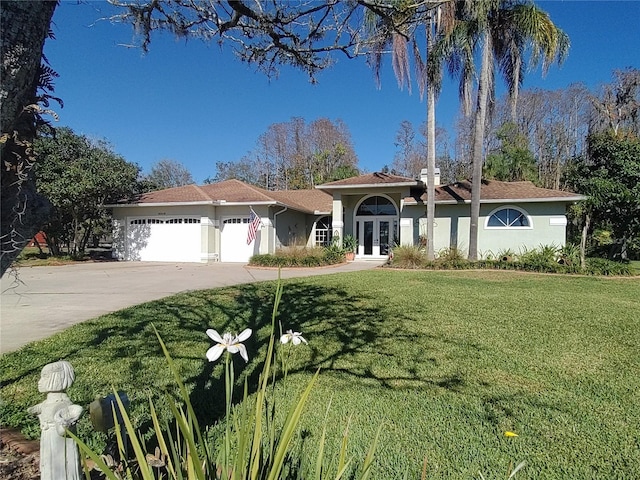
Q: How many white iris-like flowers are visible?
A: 2